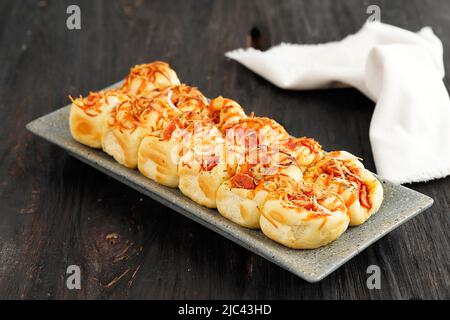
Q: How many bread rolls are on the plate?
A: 12